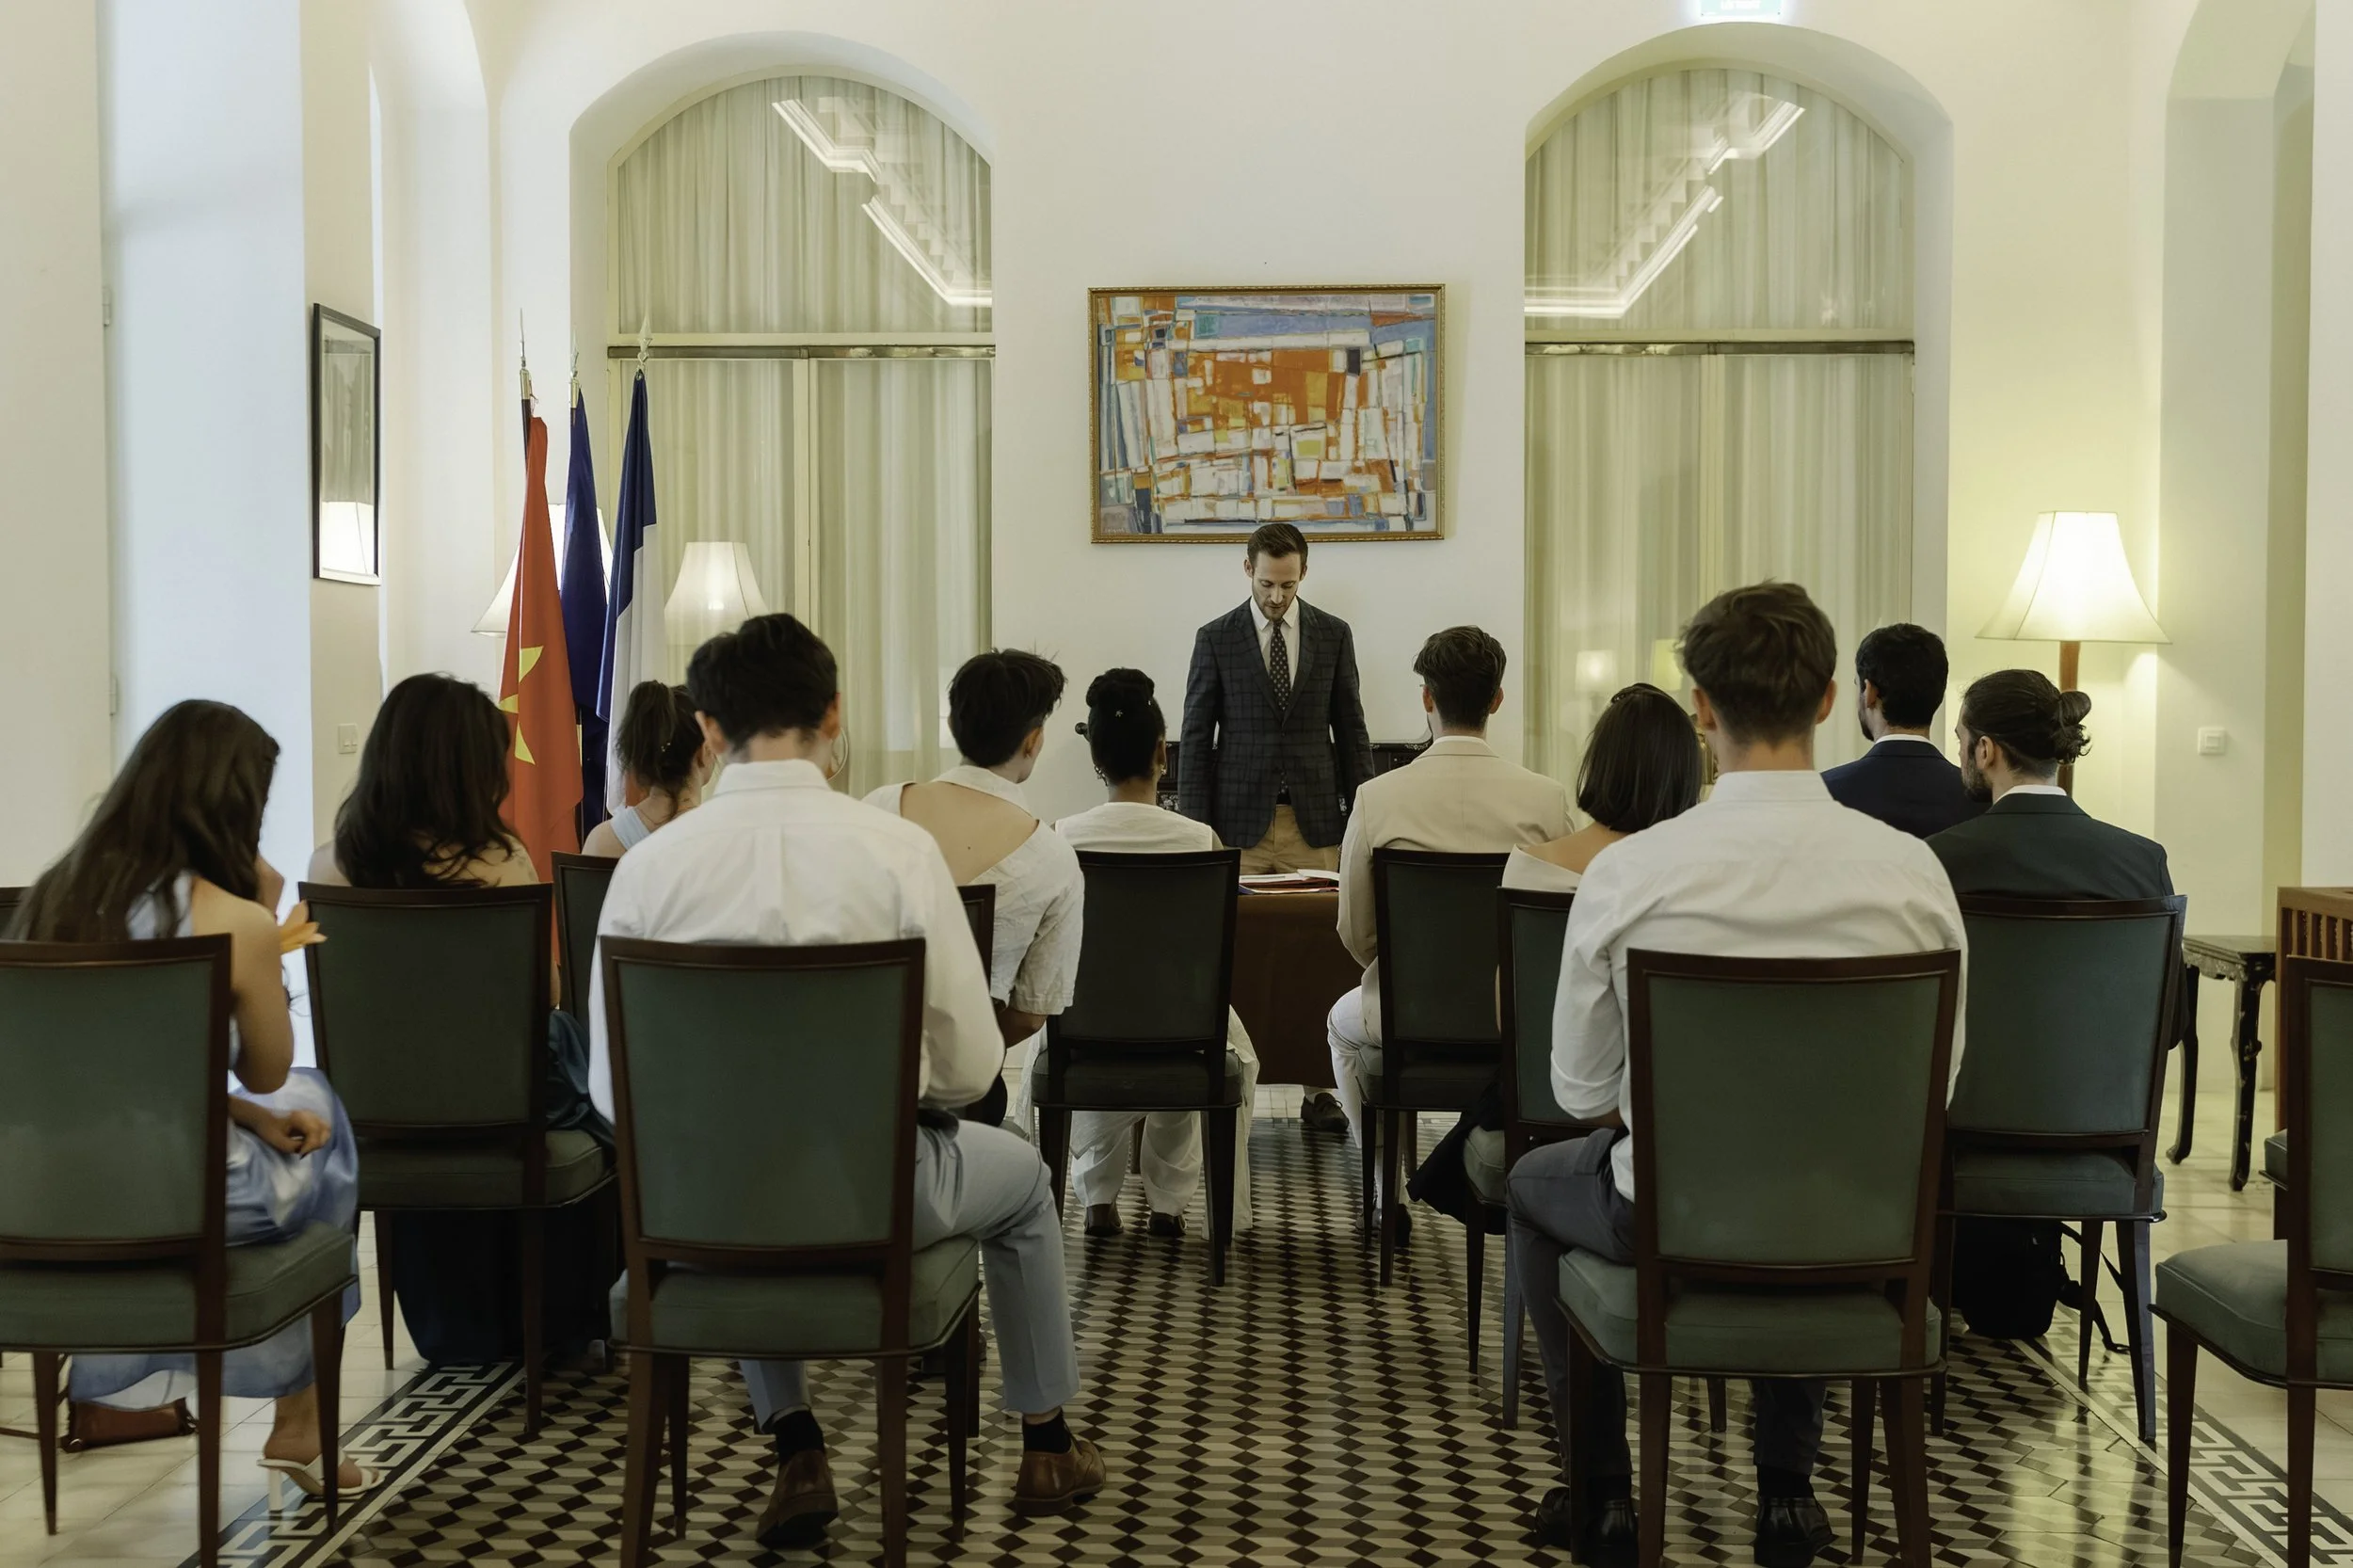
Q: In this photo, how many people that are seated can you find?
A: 11